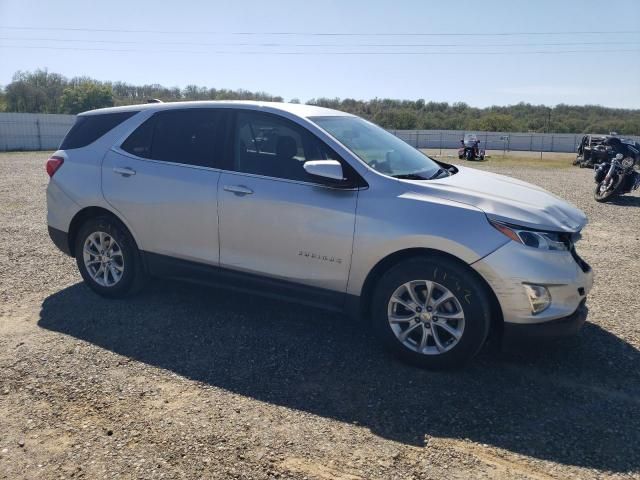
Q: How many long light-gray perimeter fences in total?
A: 1